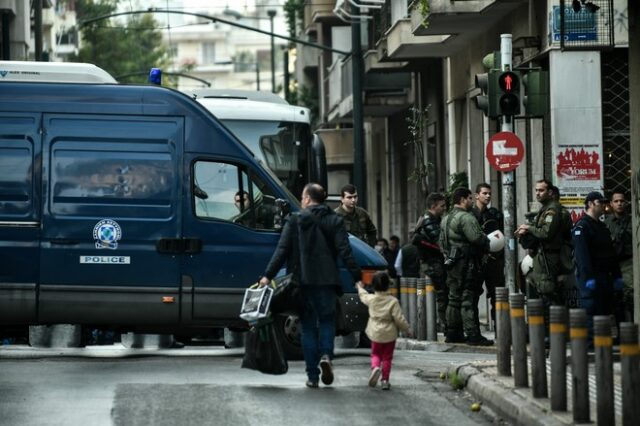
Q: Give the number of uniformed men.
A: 8